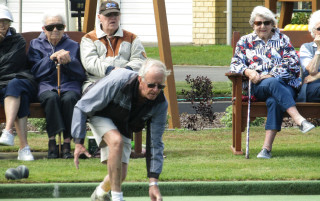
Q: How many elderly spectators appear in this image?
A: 5